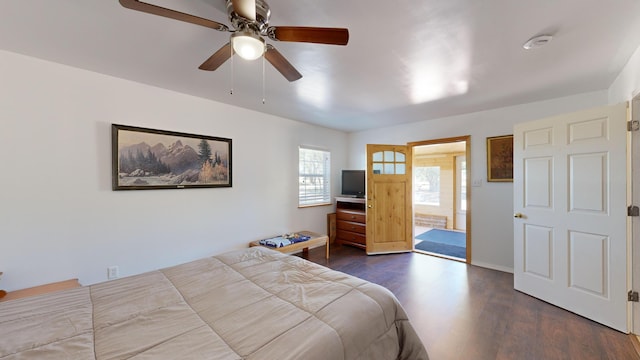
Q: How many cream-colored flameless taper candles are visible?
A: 0